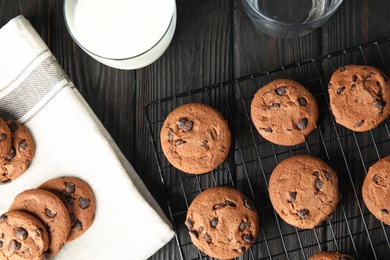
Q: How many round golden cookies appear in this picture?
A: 12